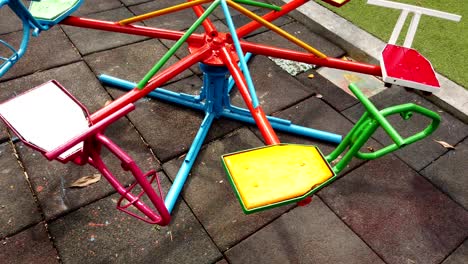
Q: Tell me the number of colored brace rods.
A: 5